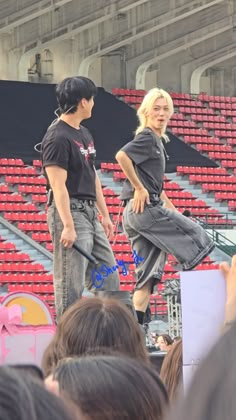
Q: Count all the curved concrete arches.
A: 4